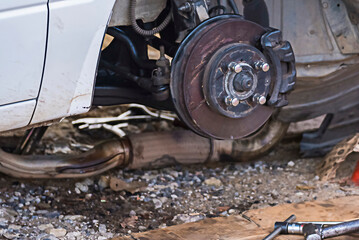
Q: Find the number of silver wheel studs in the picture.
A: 4